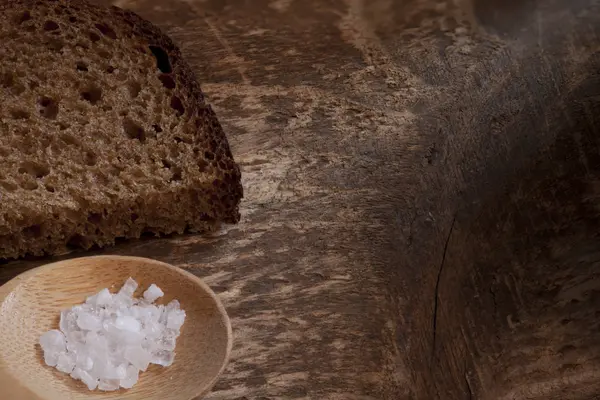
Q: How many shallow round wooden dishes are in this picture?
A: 1